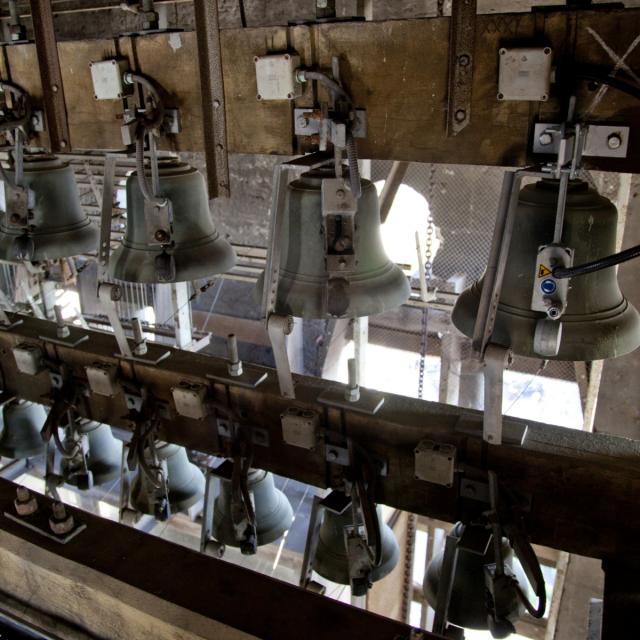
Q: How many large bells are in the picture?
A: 4